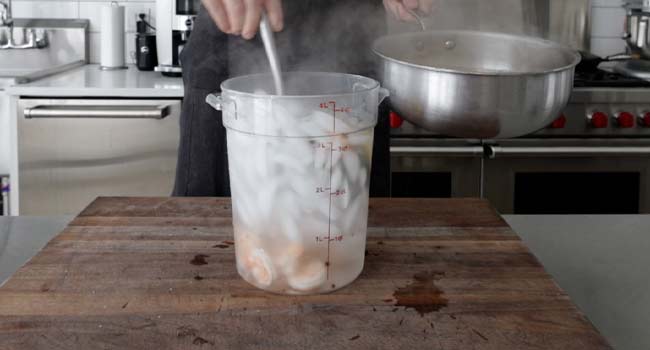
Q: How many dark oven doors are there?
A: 2